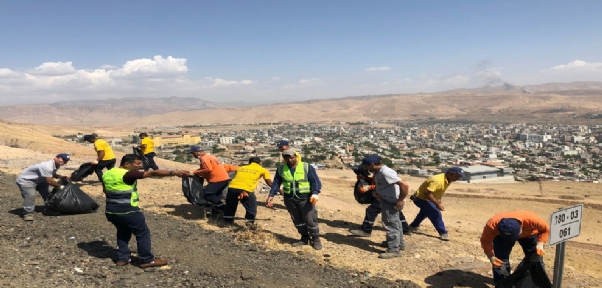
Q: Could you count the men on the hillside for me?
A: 12